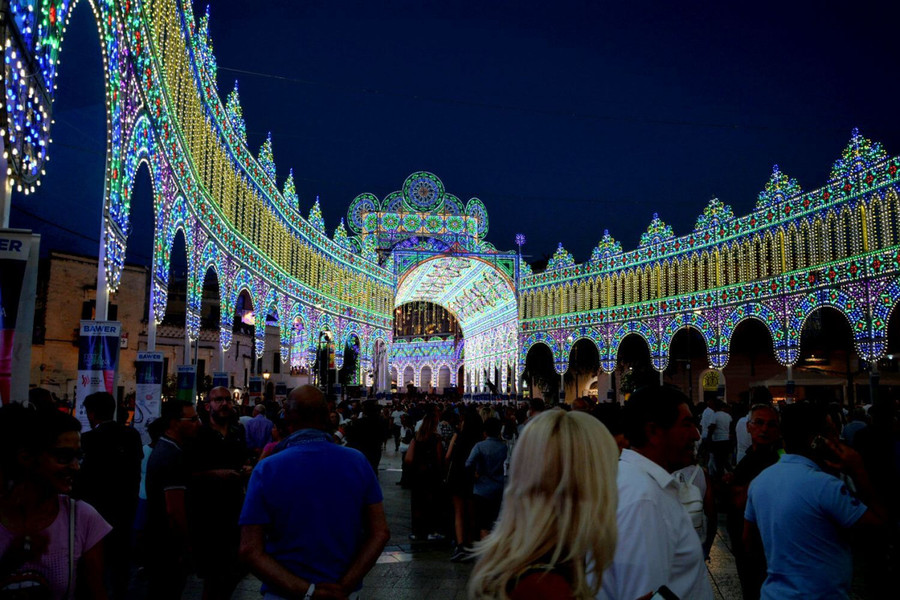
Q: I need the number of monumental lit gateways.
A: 1